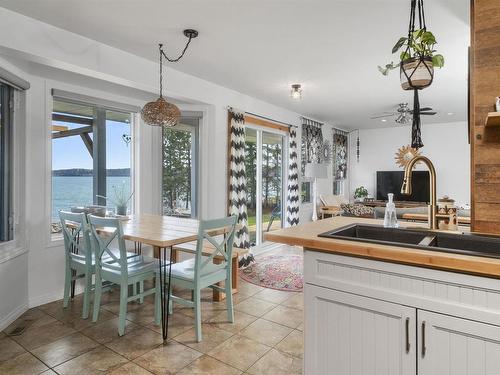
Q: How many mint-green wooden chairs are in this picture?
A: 3